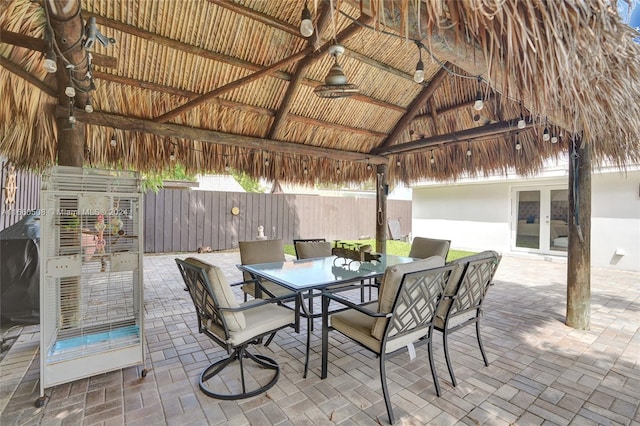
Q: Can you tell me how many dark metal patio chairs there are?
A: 6